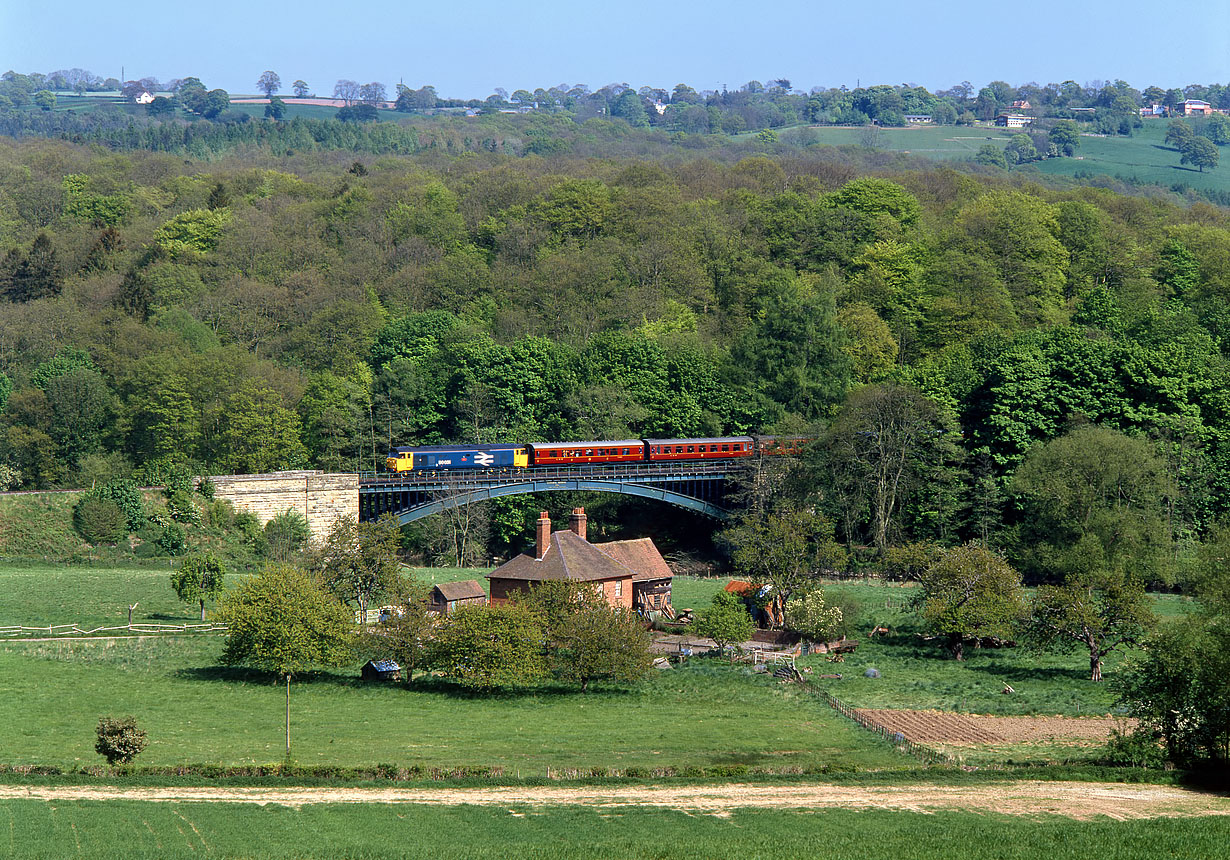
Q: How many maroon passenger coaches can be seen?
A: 3